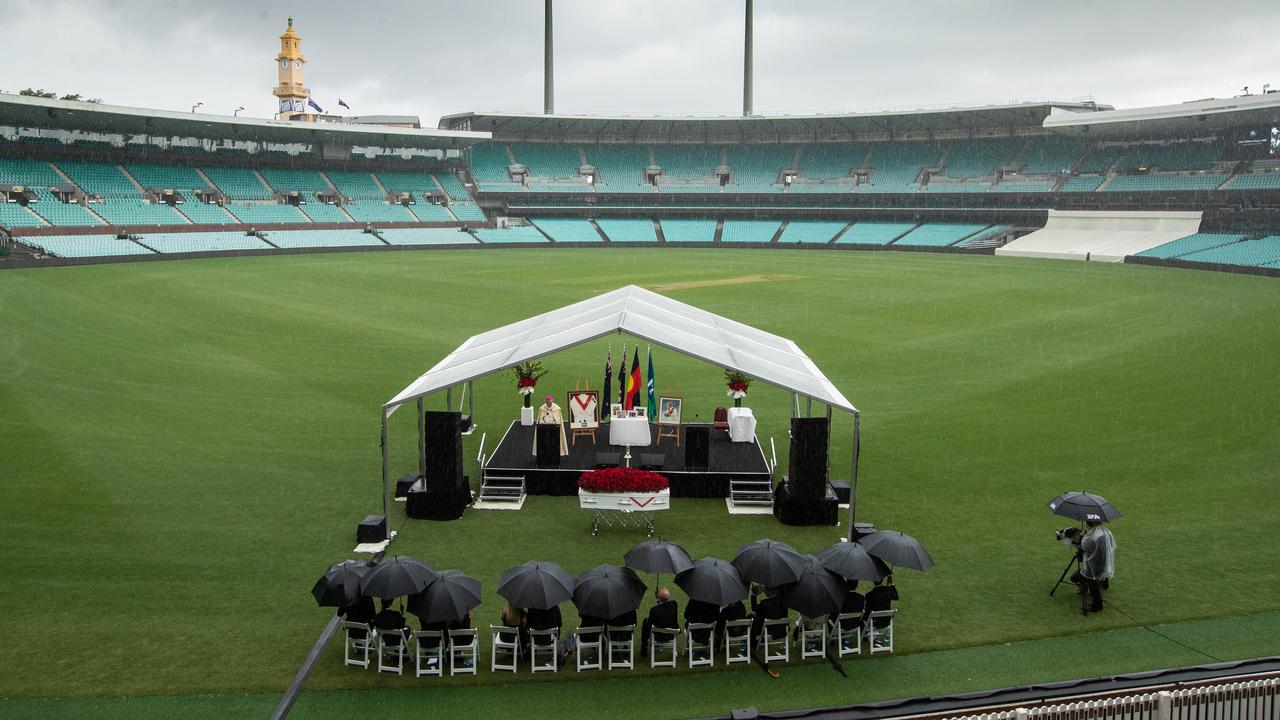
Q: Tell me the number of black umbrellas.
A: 12